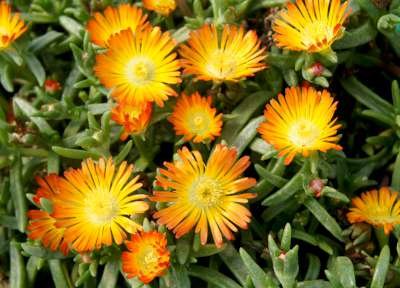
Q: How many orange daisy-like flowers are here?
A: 14